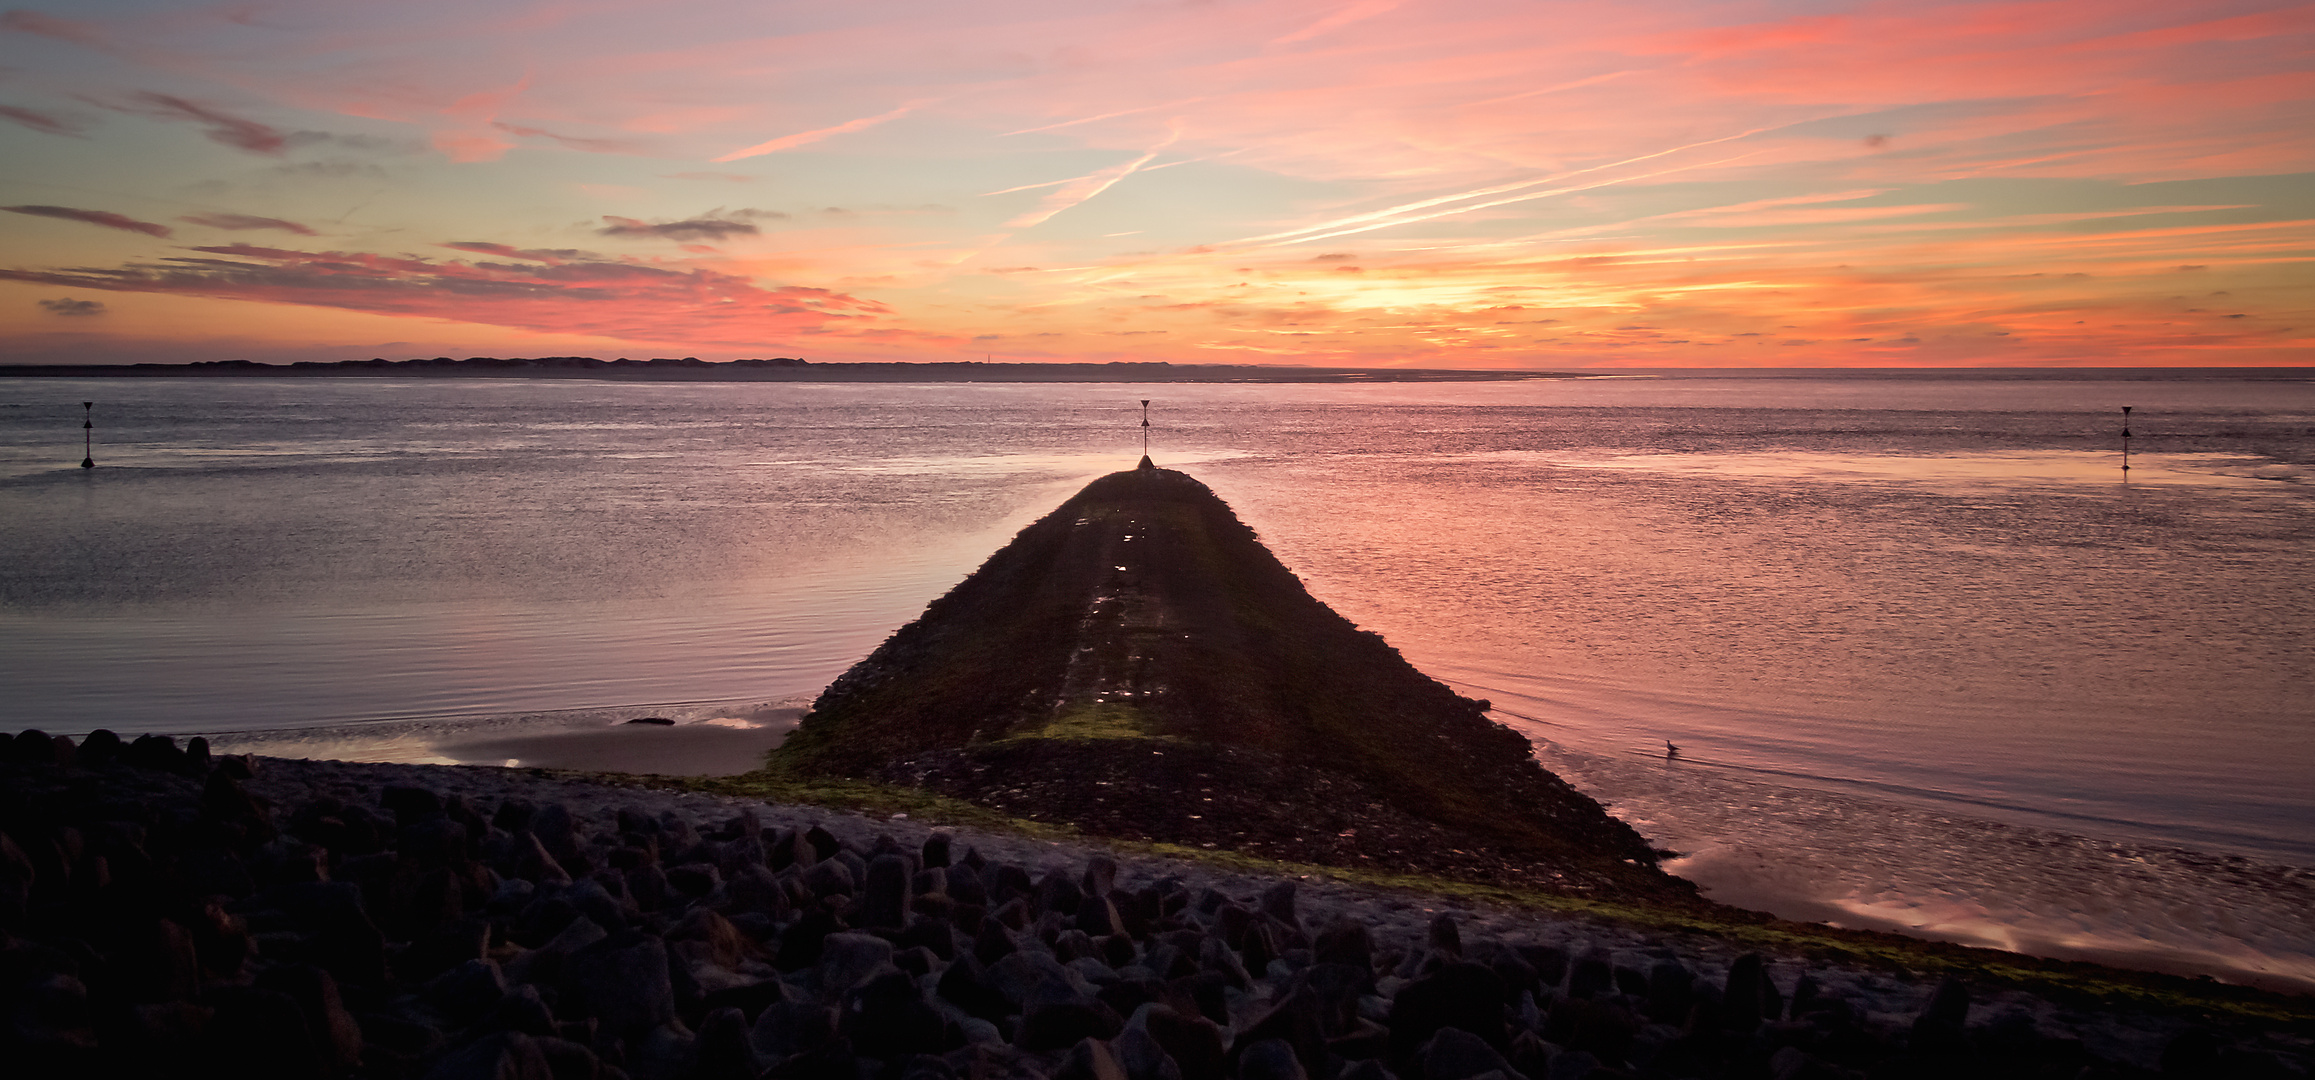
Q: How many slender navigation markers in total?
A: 3